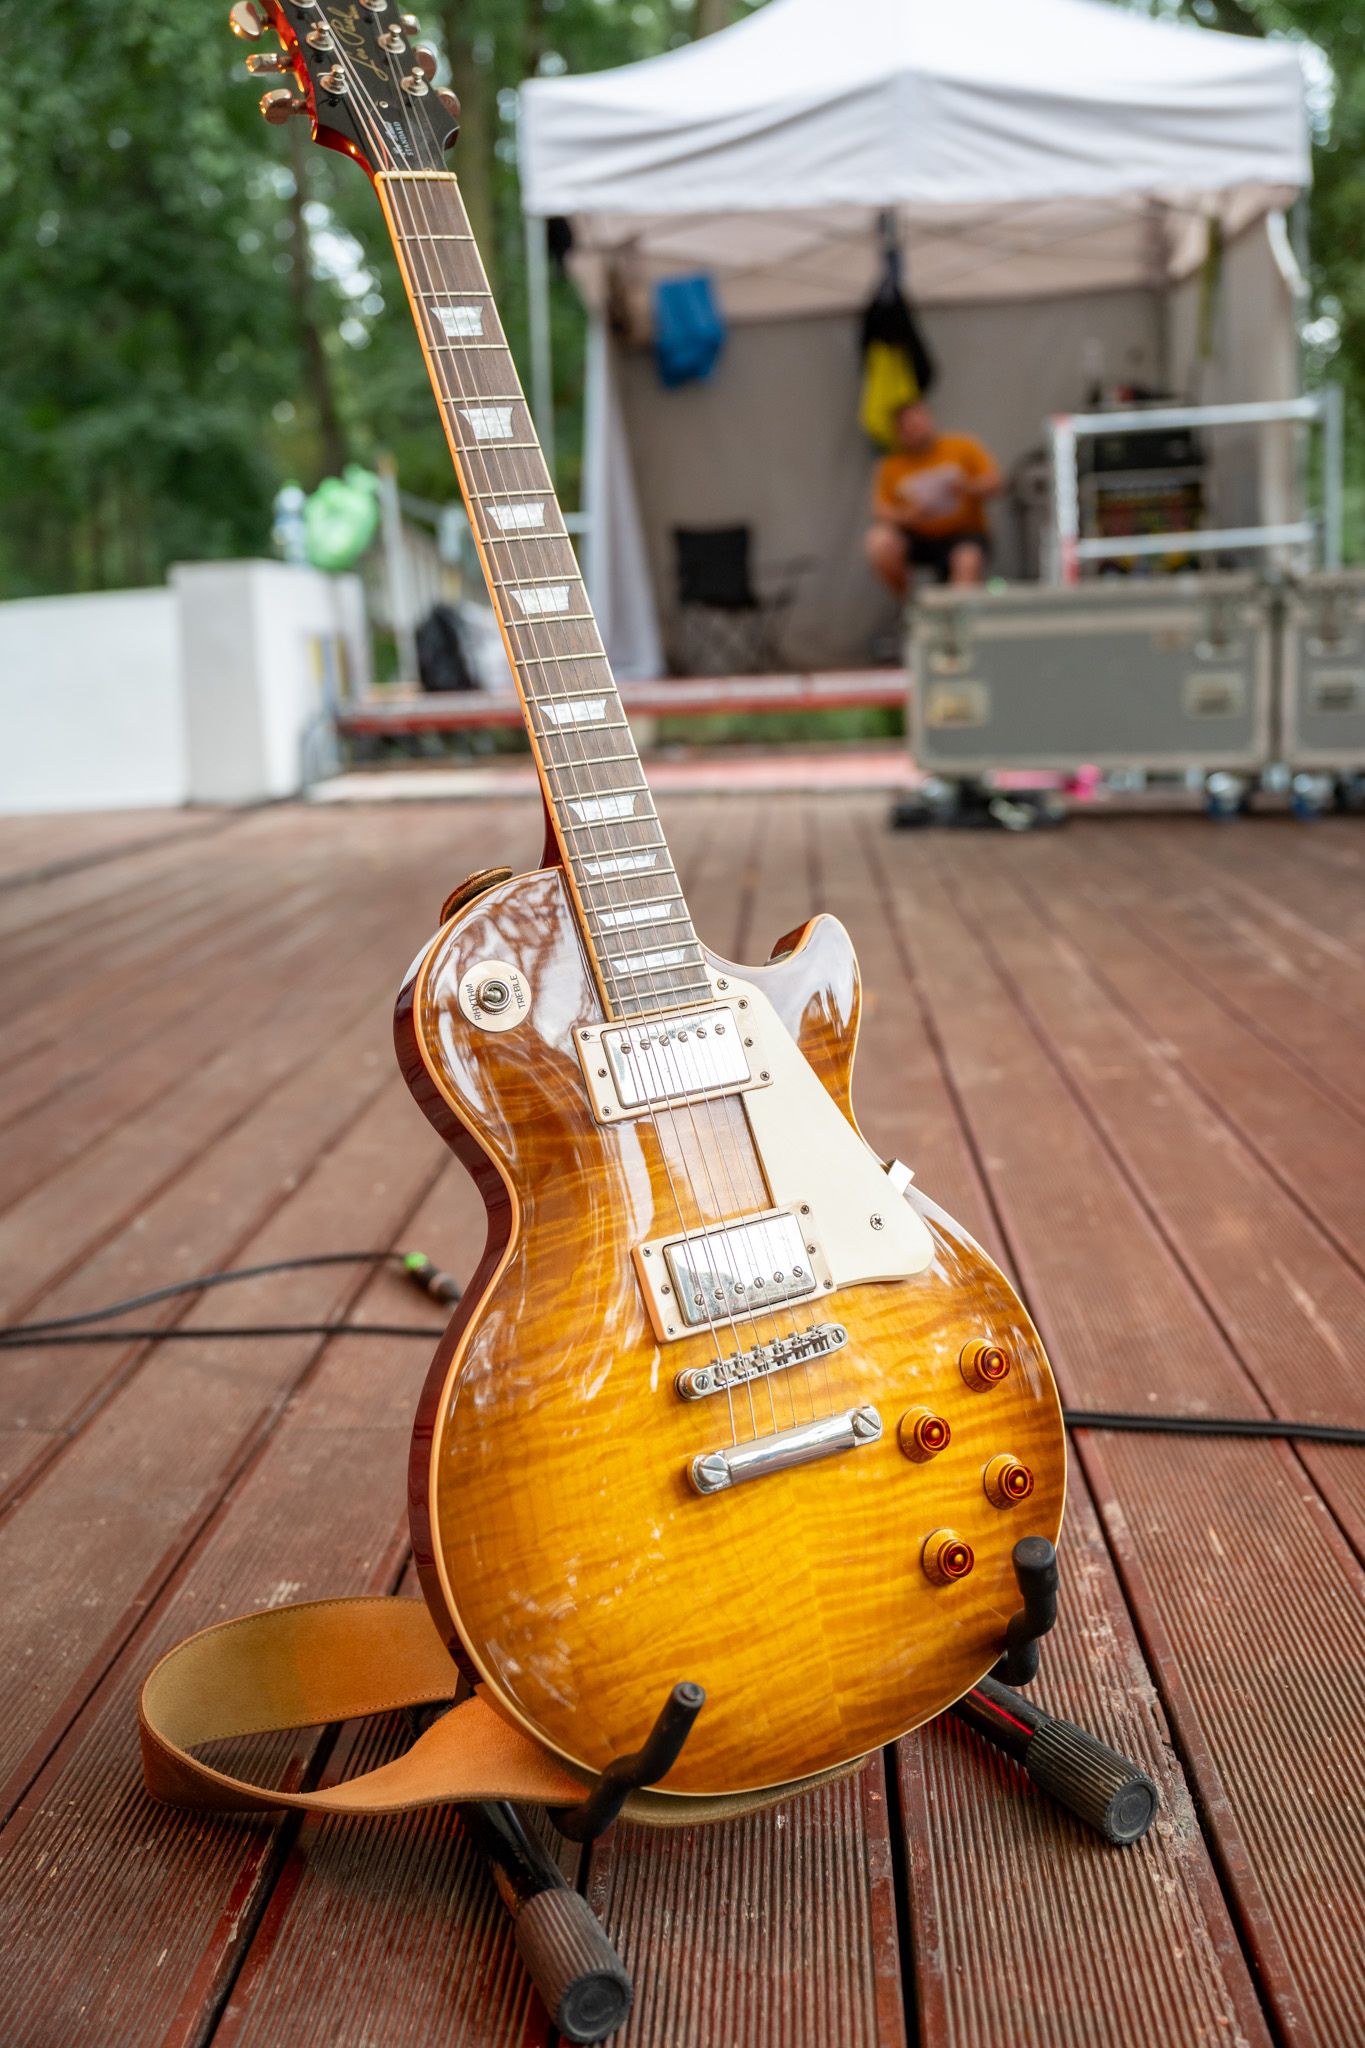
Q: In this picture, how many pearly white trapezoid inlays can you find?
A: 9